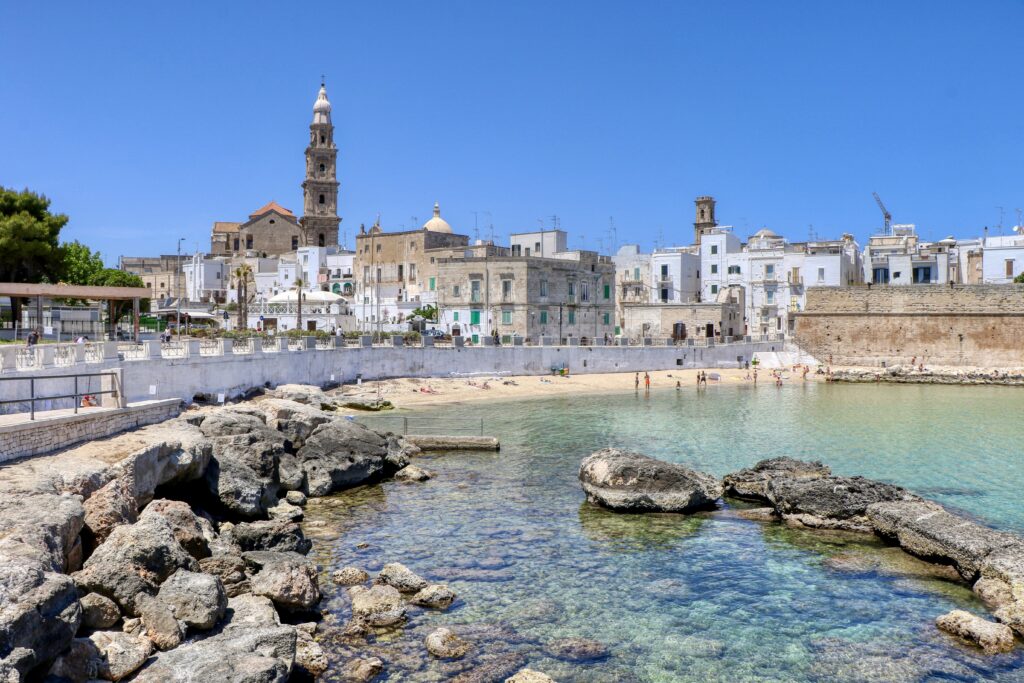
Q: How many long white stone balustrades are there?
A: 1